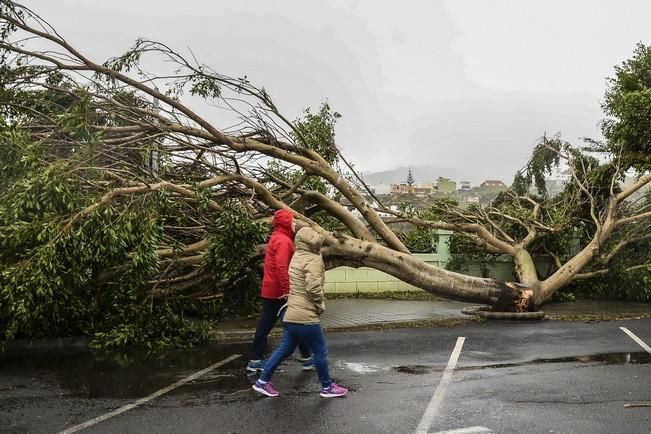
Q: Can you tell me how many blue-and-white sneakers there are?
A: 2